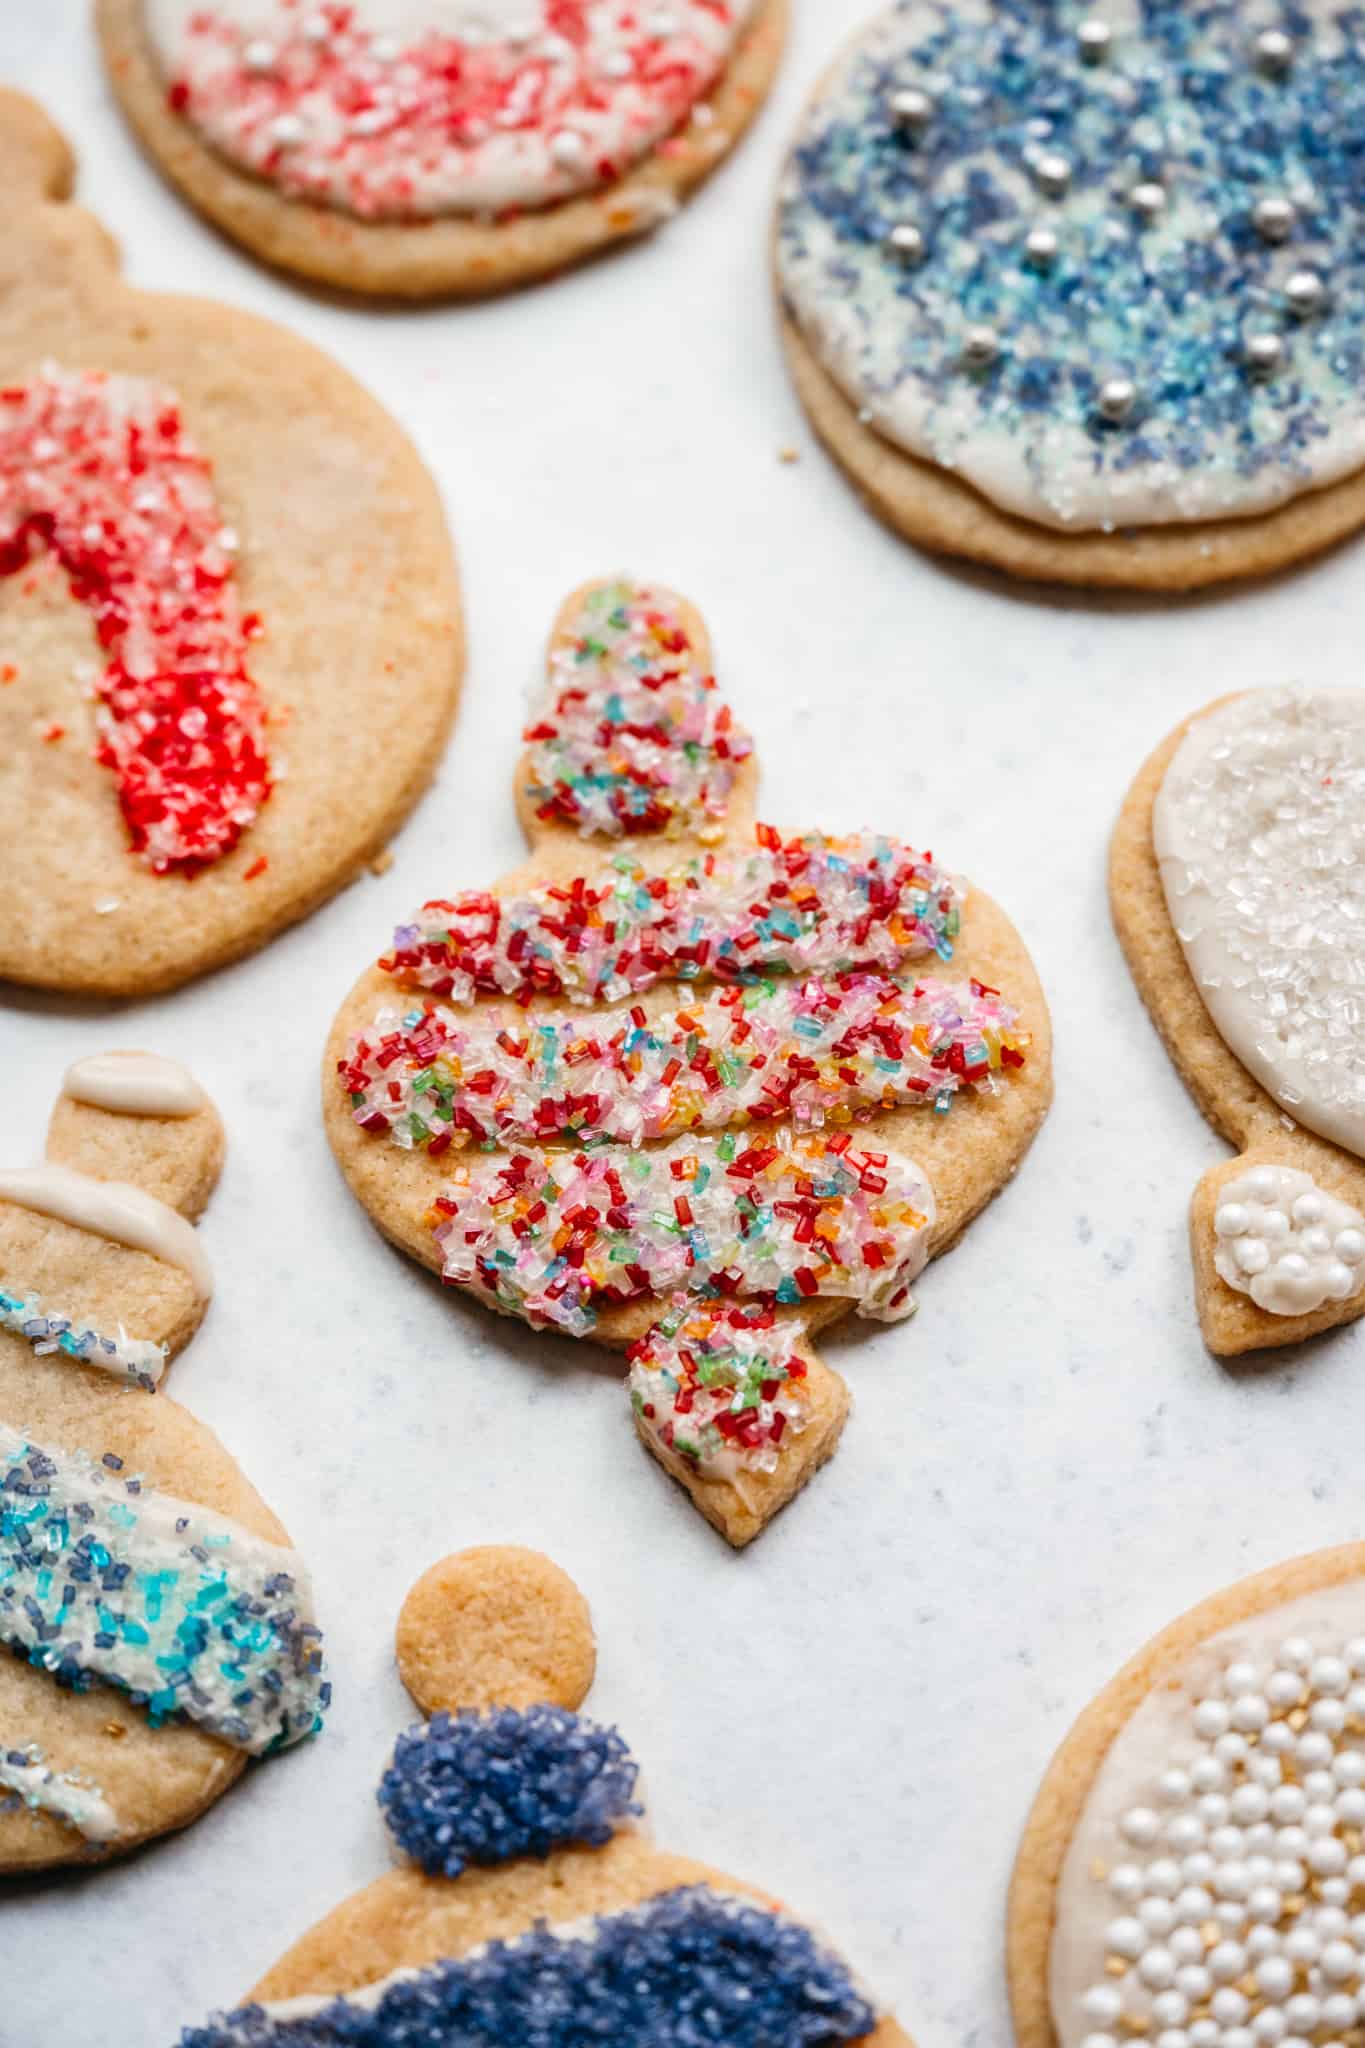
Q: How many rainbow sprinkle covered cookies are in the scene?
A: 1